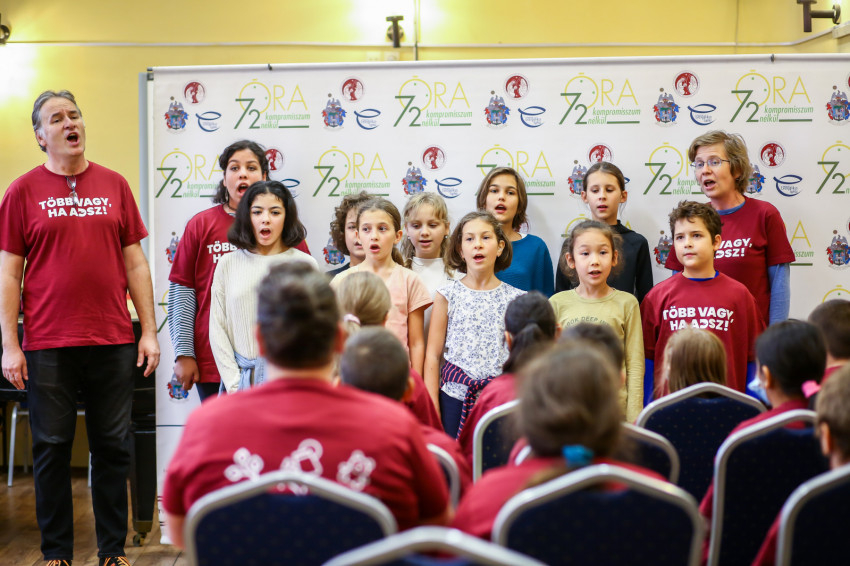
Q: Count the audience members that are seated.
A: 10